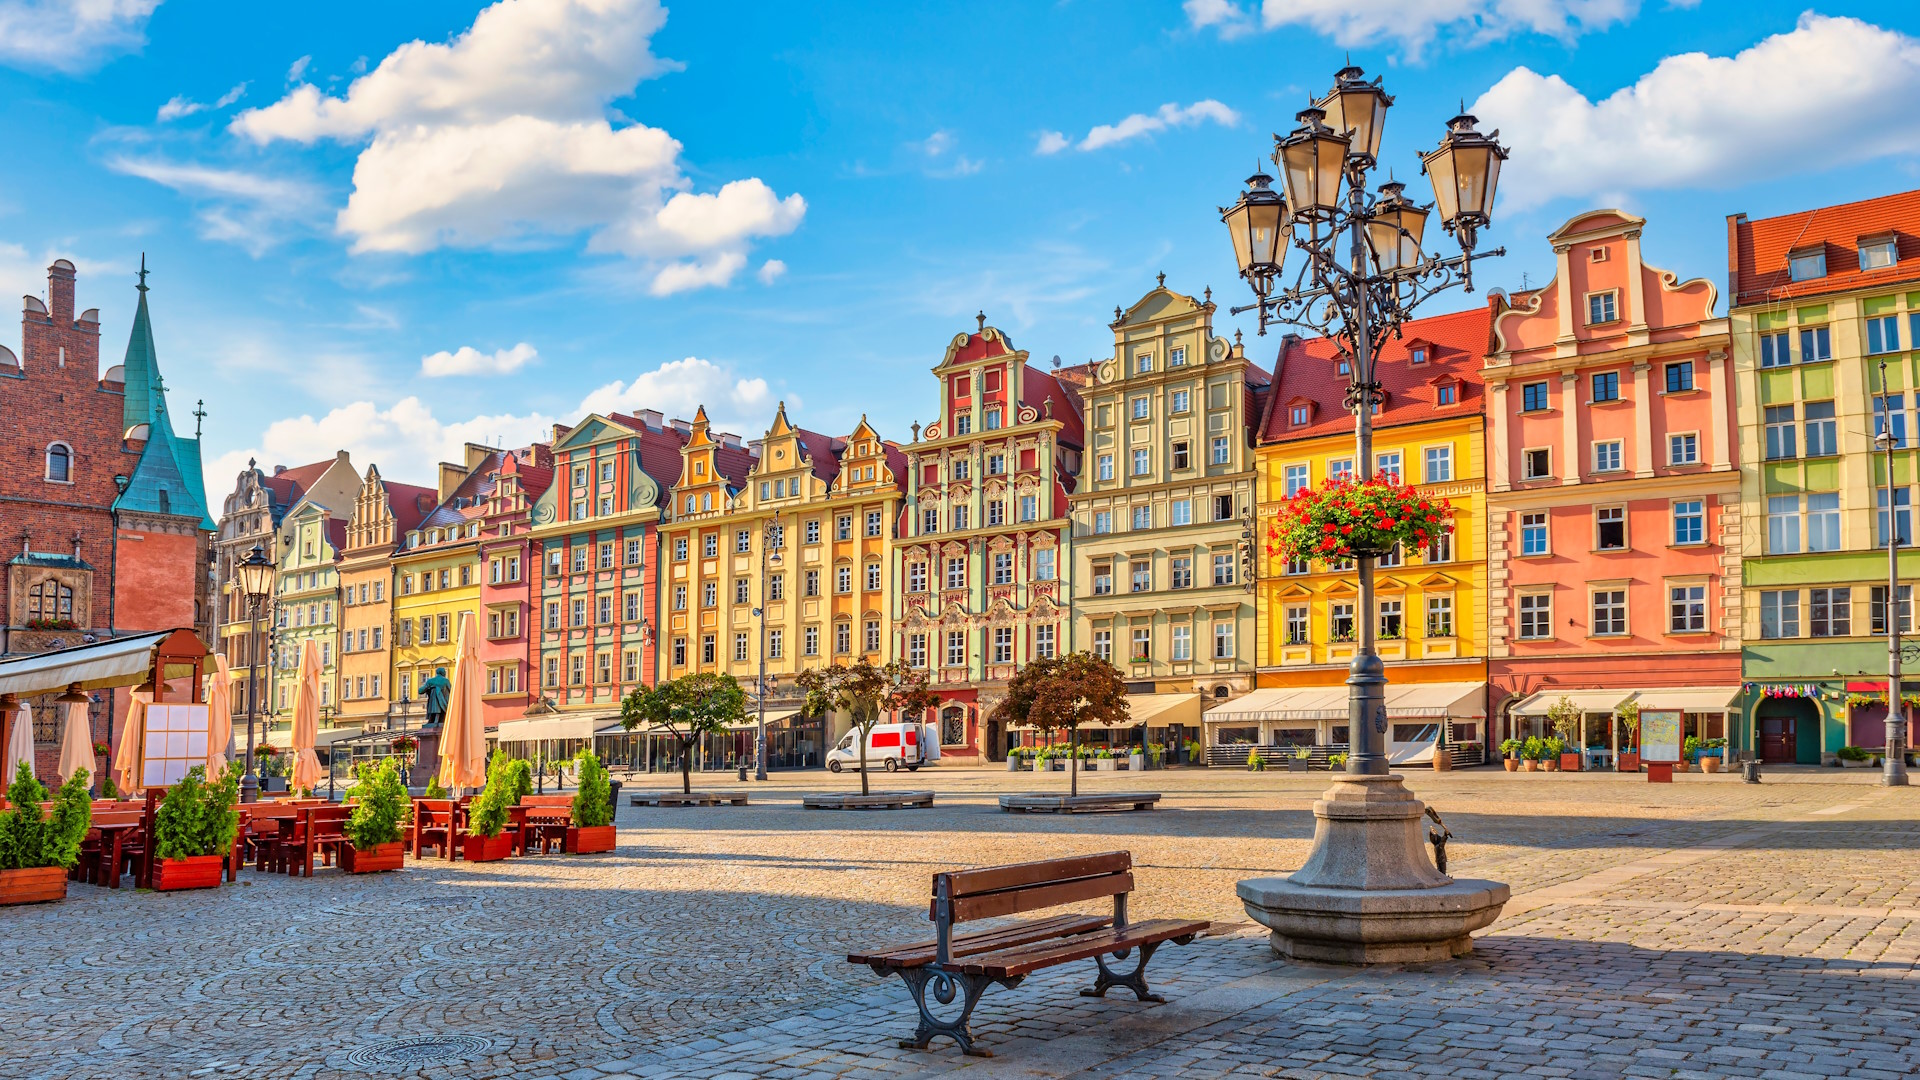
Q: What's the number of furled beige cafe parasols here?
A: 6